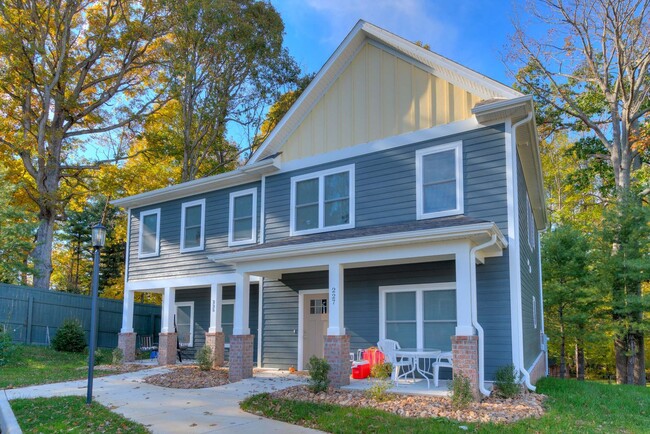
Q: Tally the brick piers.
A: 6